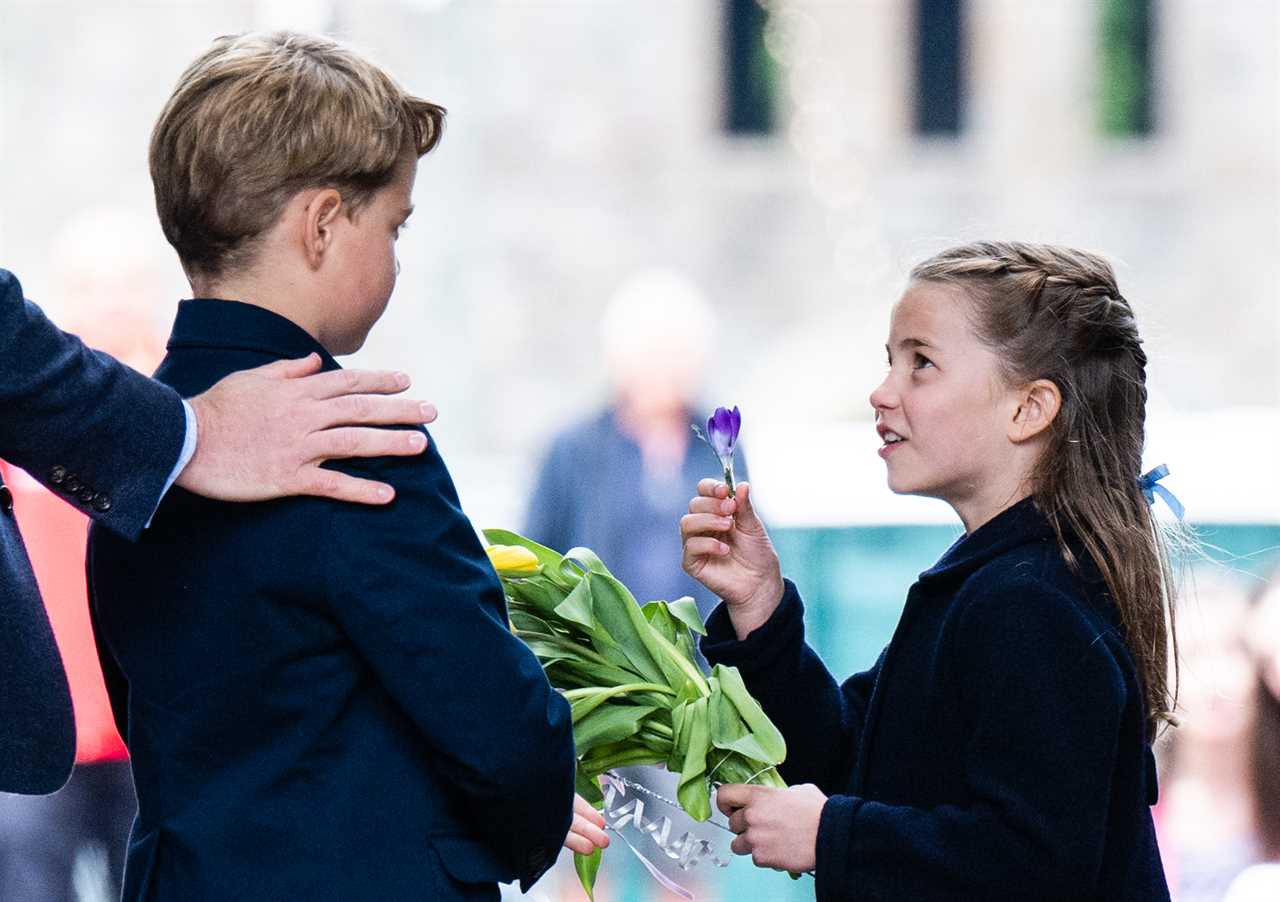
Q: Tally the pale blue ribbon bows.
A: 1